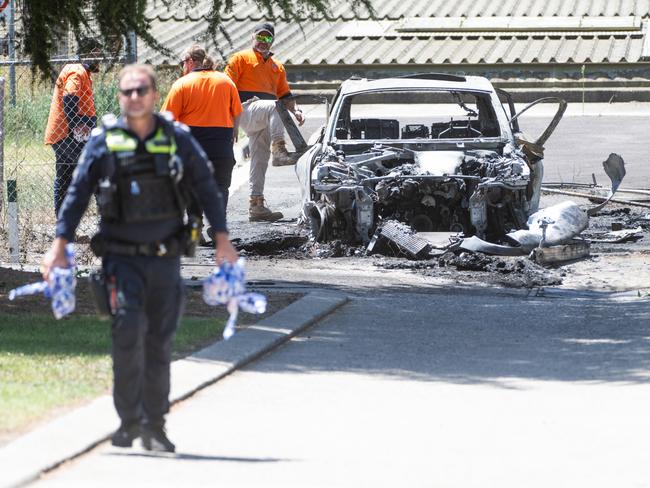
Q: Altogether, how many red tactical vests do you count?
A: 0